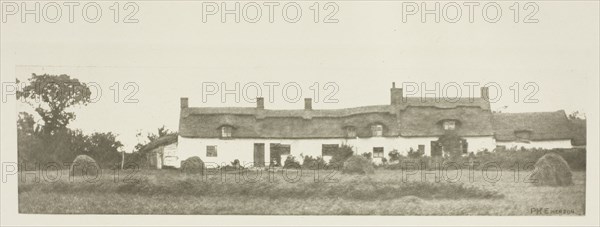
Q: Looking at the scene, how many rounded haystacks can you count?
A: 4